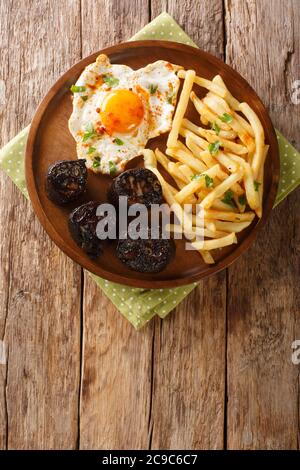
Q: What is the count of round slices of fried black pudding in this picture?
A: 4